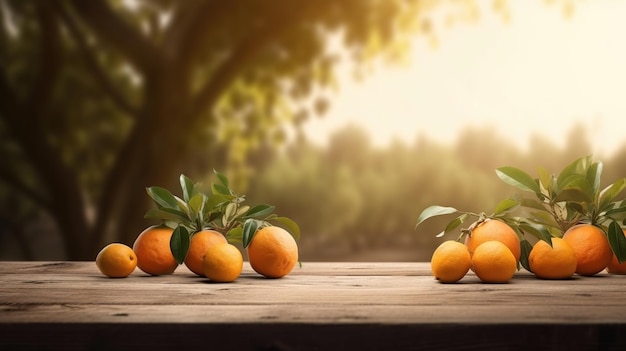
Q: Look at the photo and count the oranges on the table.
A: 11